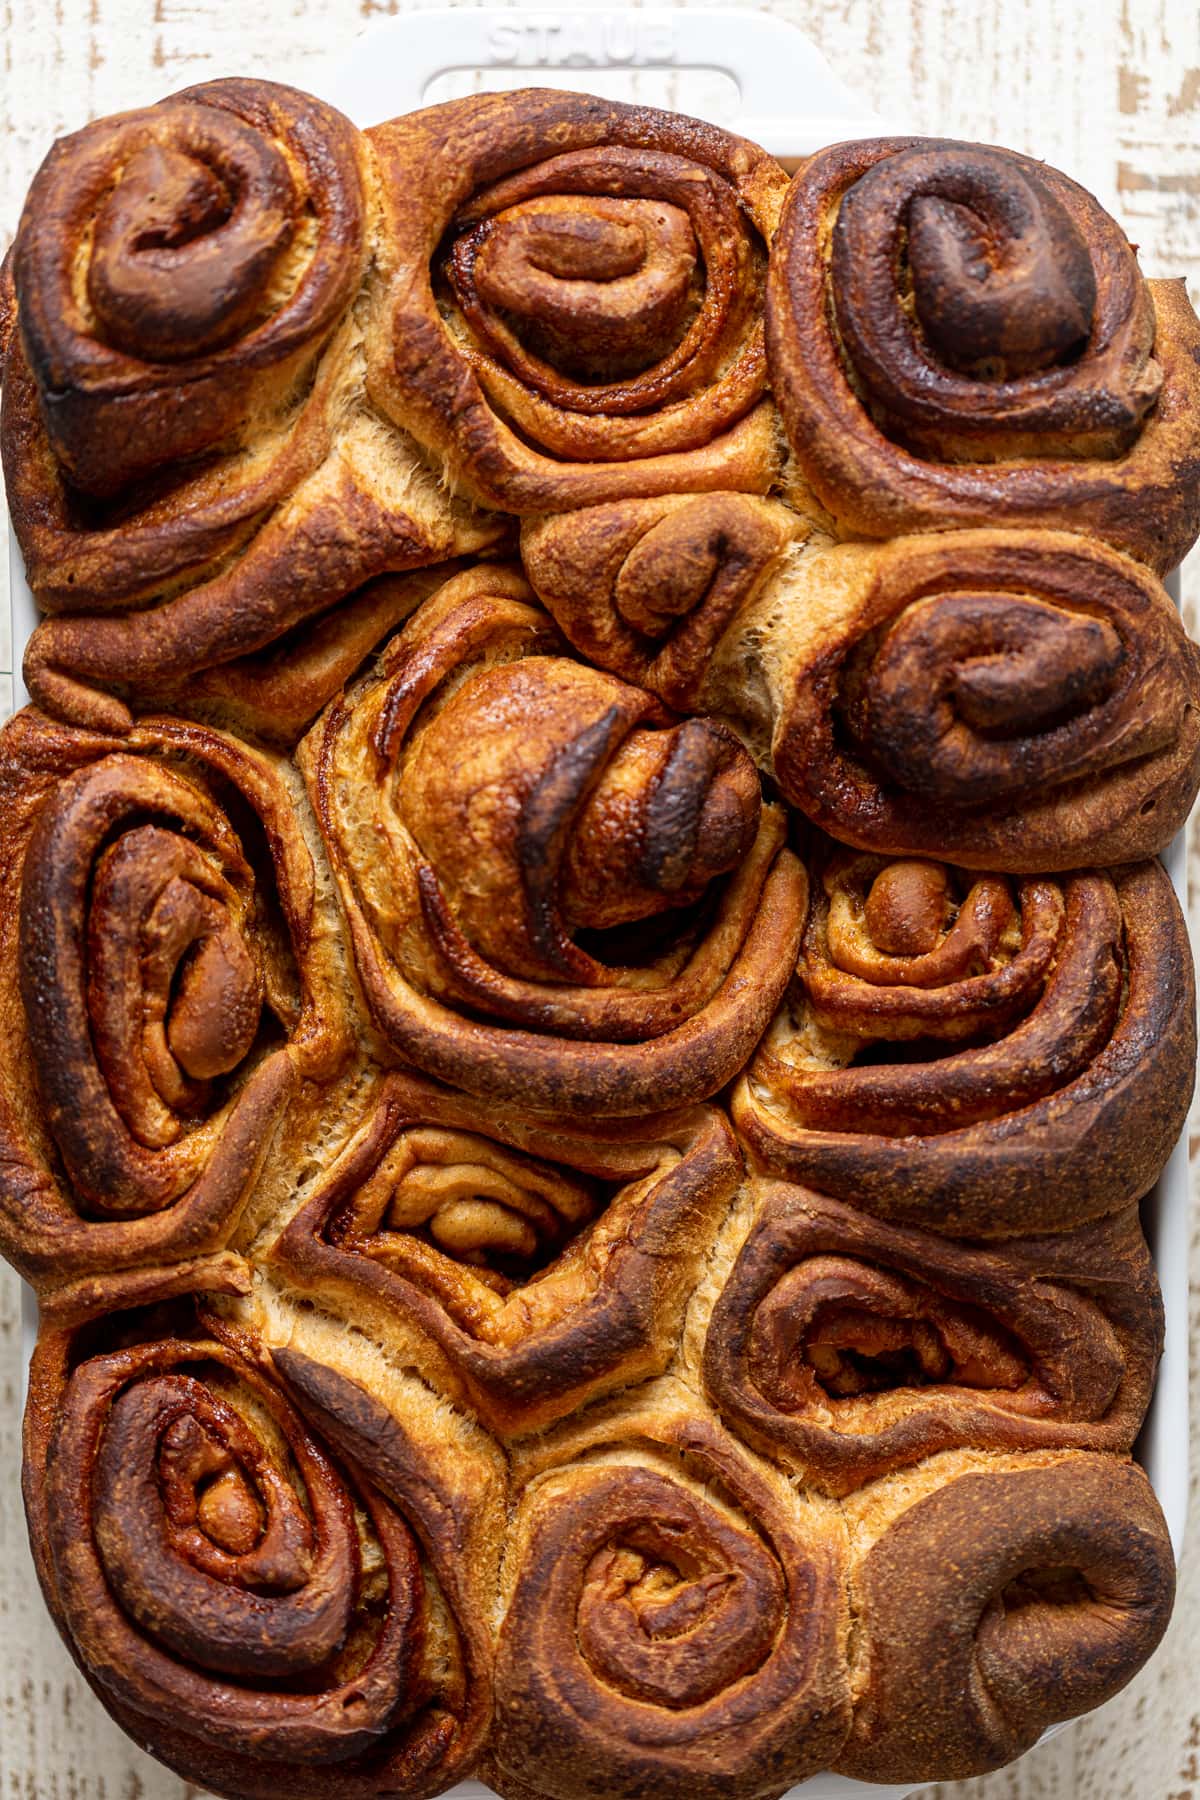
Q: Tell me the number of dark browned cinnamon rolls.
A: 13